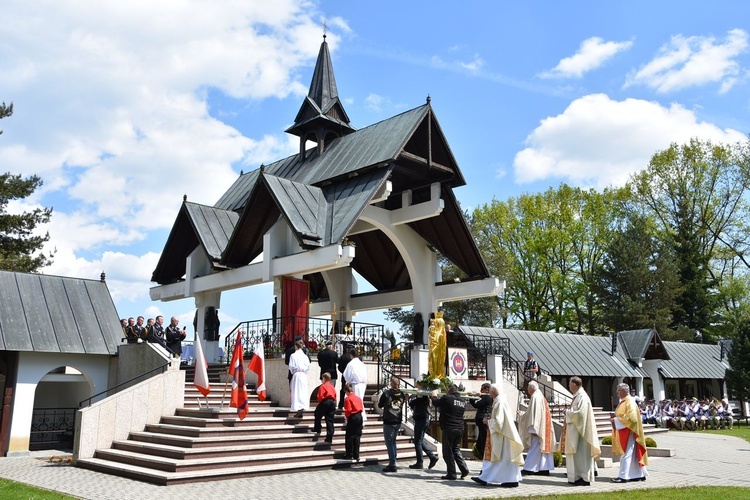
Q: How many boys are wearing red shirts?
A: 2